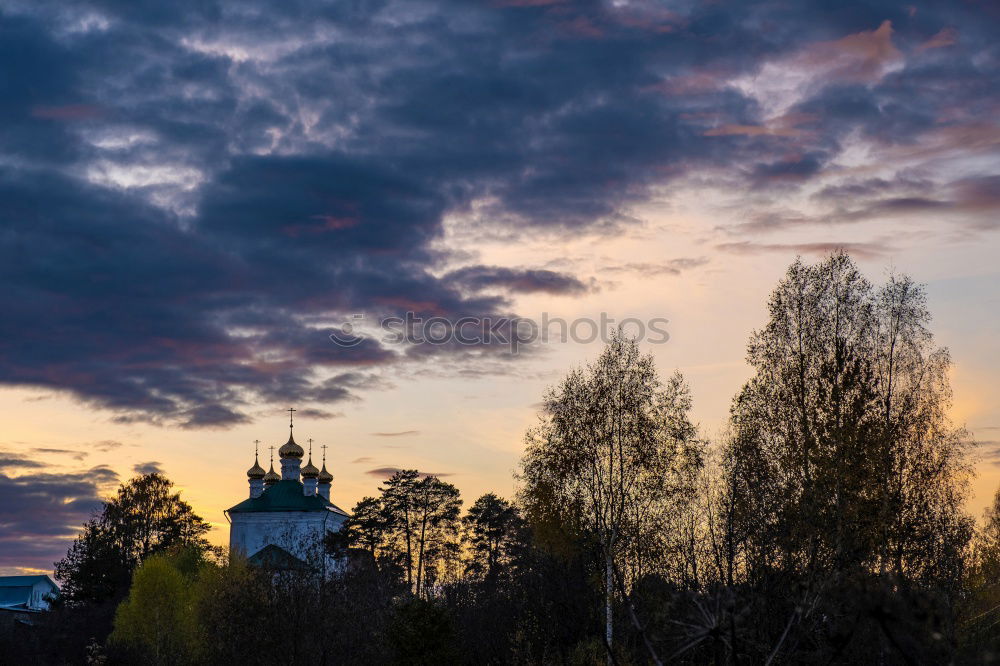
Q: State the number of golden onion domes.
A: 5